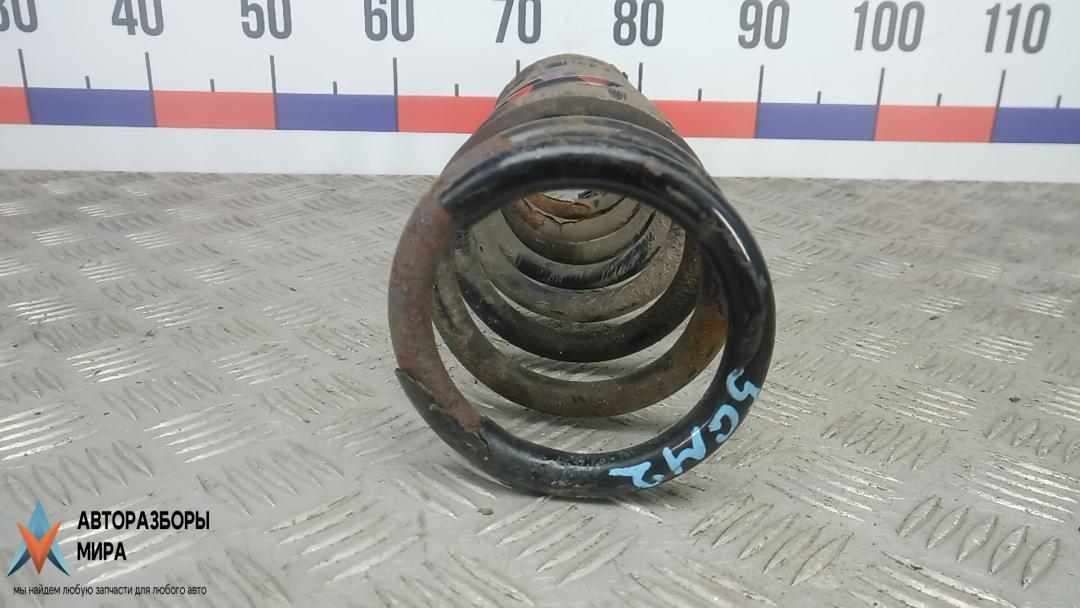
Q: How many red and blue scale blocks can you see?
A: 9